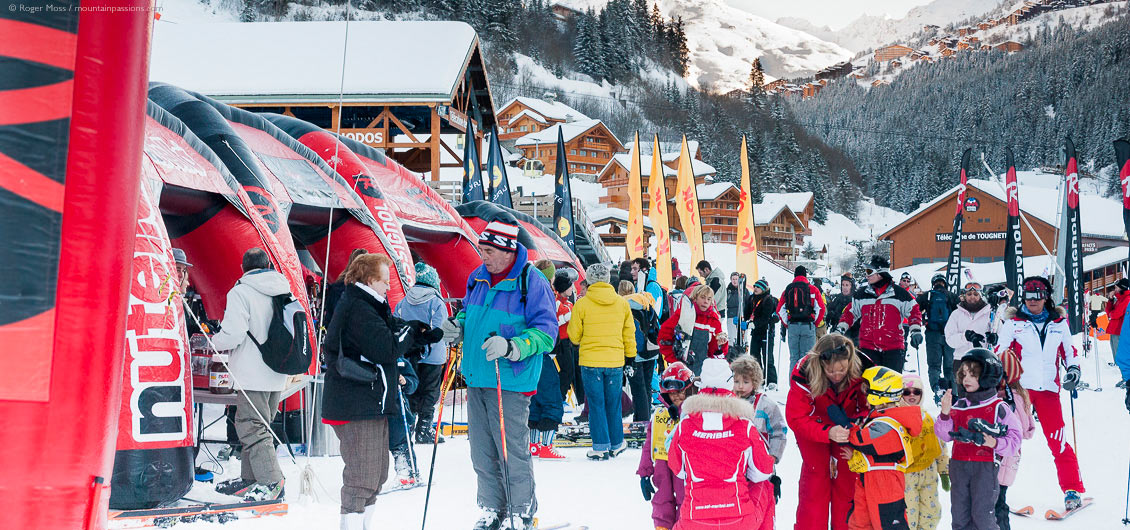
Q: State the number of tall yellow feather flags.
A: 4